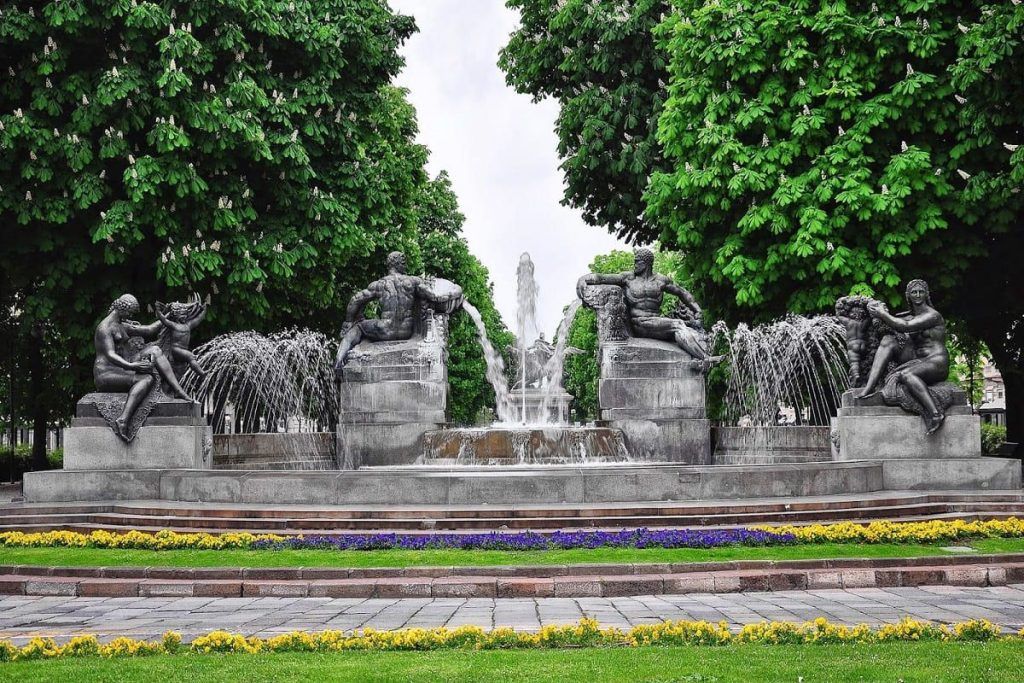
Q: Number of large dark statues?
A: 4